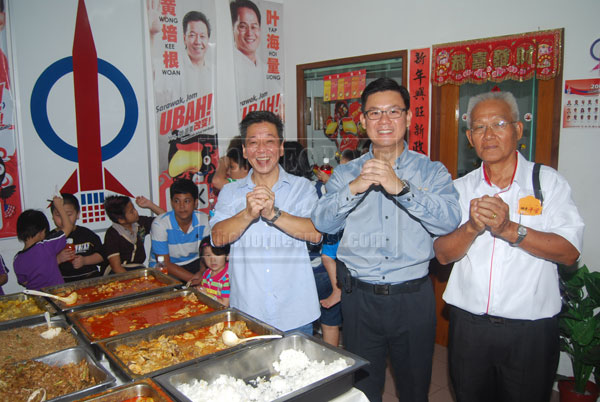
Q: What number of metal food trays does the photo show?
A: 8